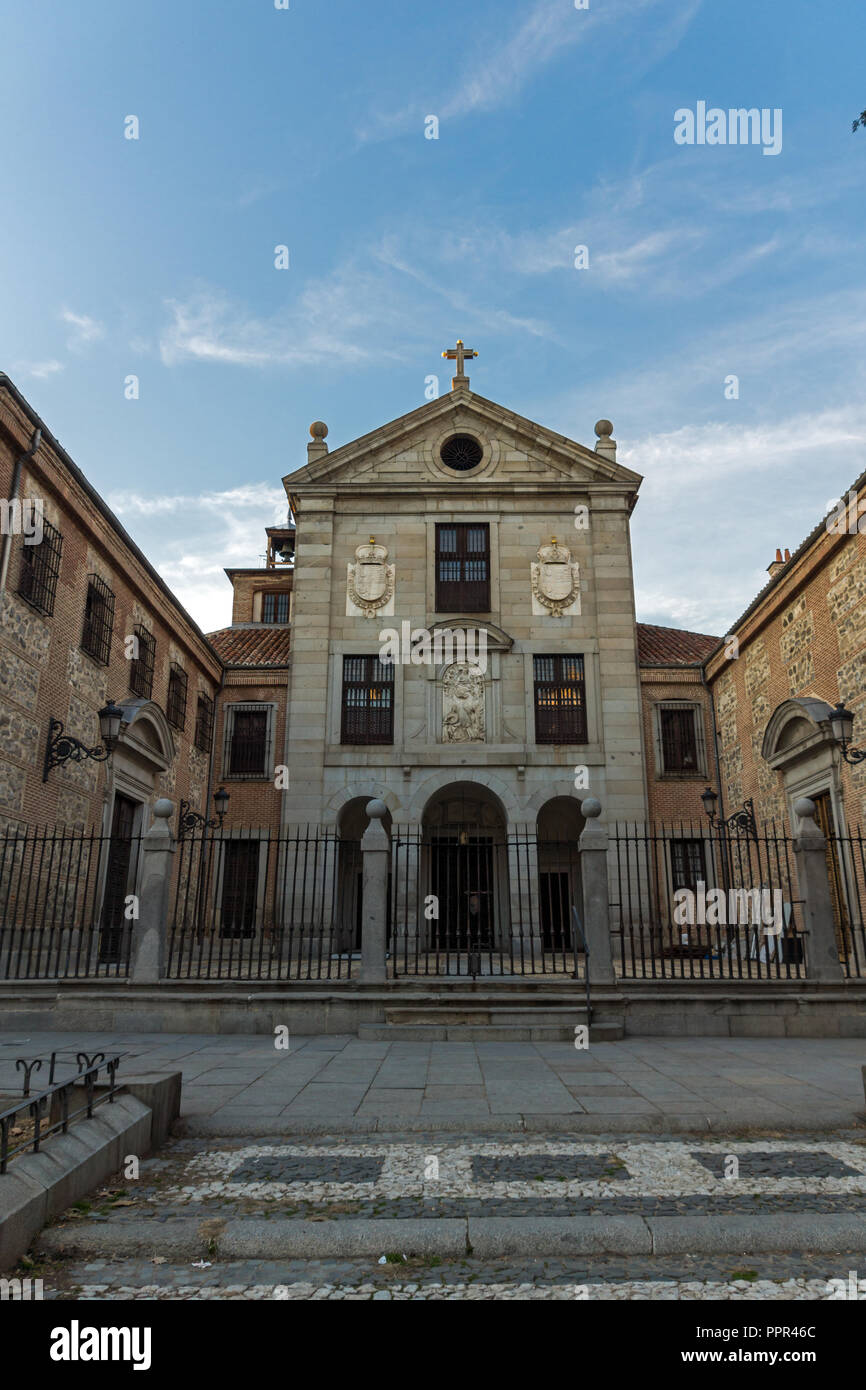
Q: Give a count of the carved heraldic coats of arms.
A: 2